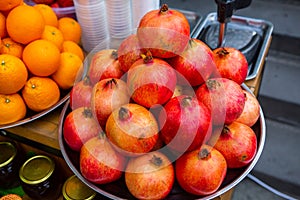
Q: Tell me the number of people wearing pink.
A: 0